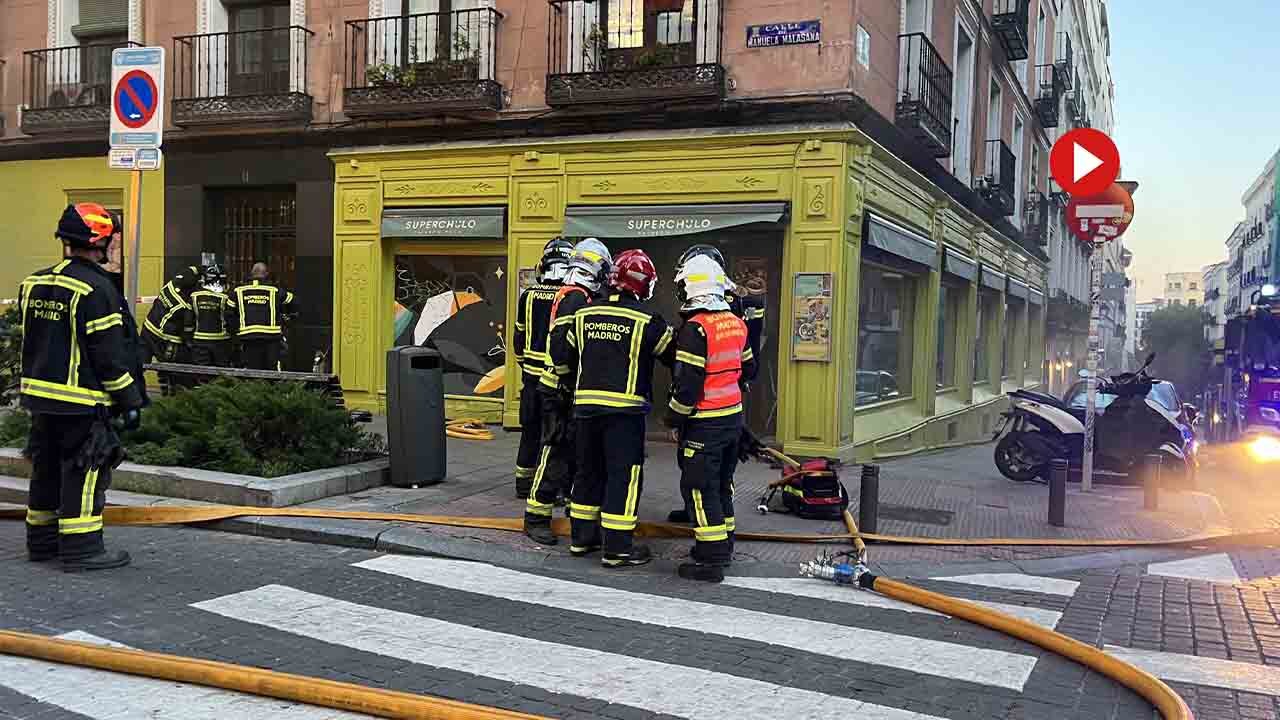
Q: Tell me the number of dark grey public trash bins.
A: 1